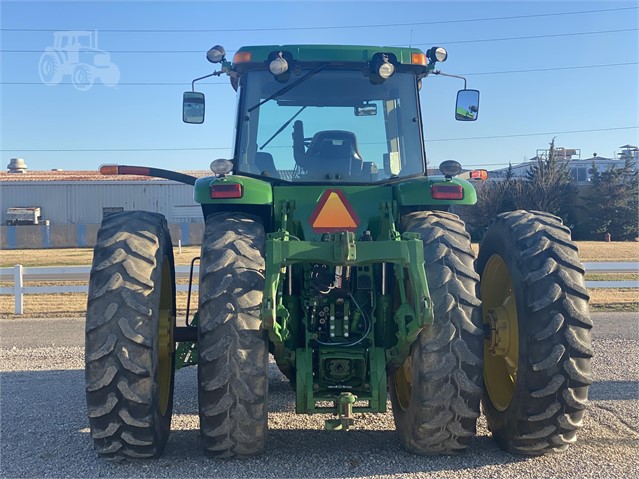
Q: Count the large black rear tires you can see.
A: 4